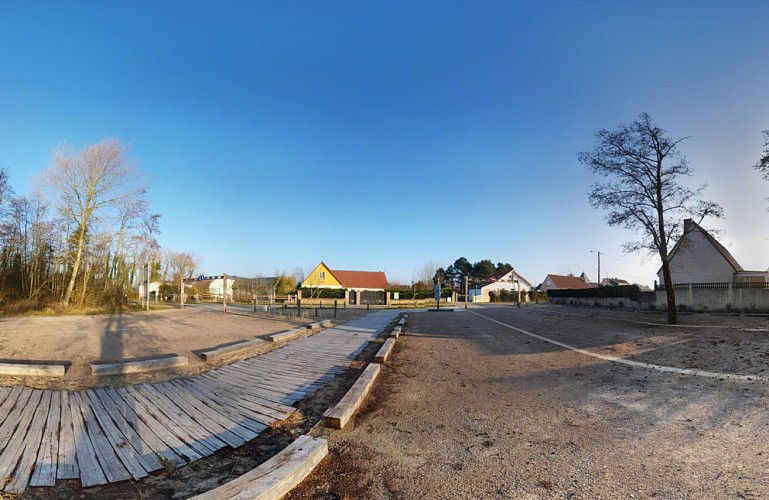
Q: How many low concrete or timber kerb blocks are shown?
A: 11